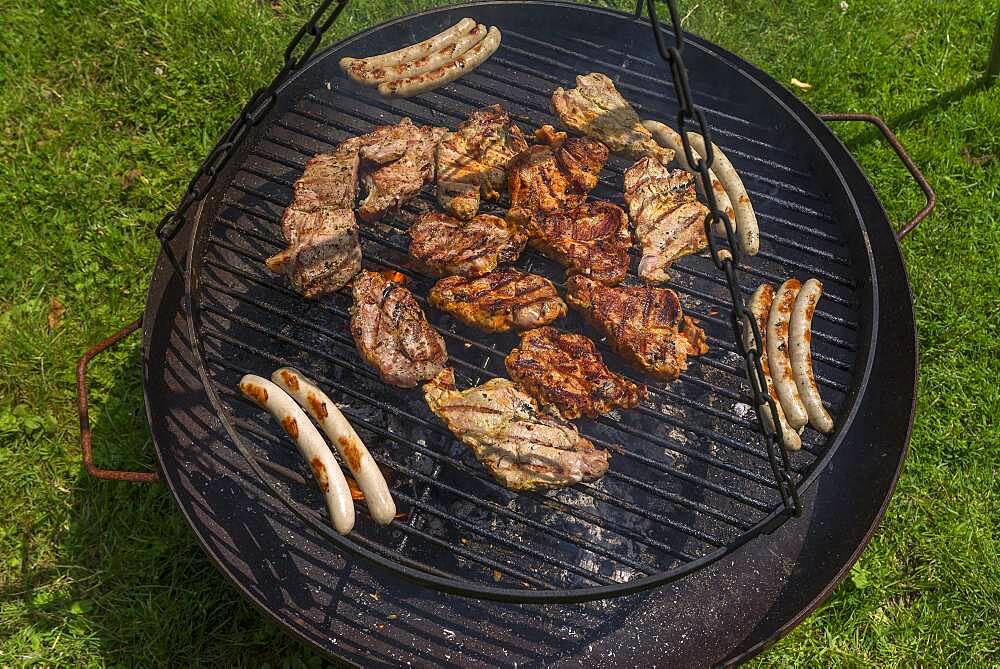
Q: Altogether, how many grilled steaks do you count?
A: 13